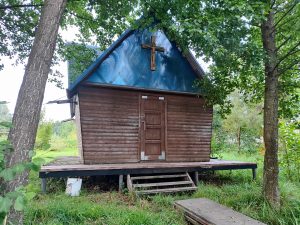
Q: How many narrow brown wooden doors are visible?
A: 1